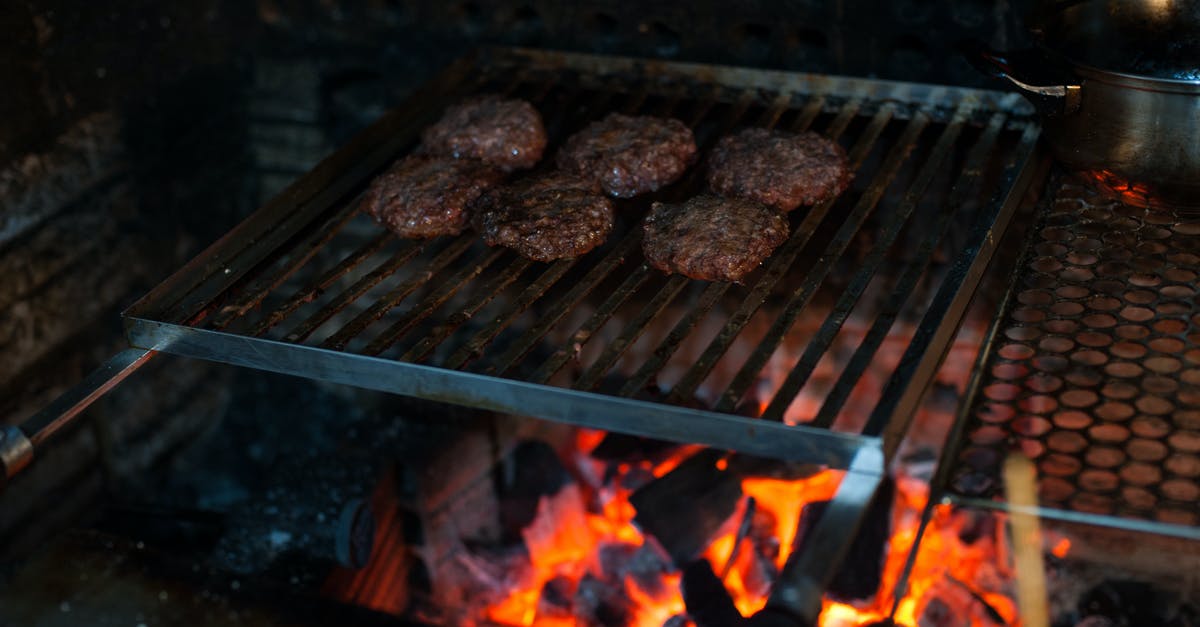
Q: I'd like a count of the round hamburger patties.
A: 6